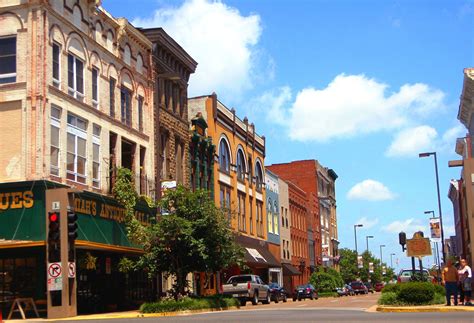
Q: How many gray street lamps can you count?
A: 6